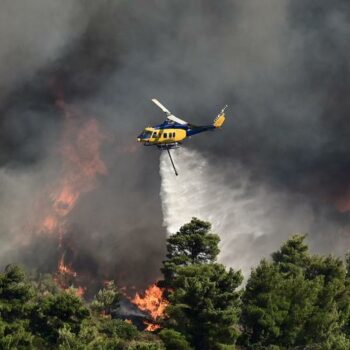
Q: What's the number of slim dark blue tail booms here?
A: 1